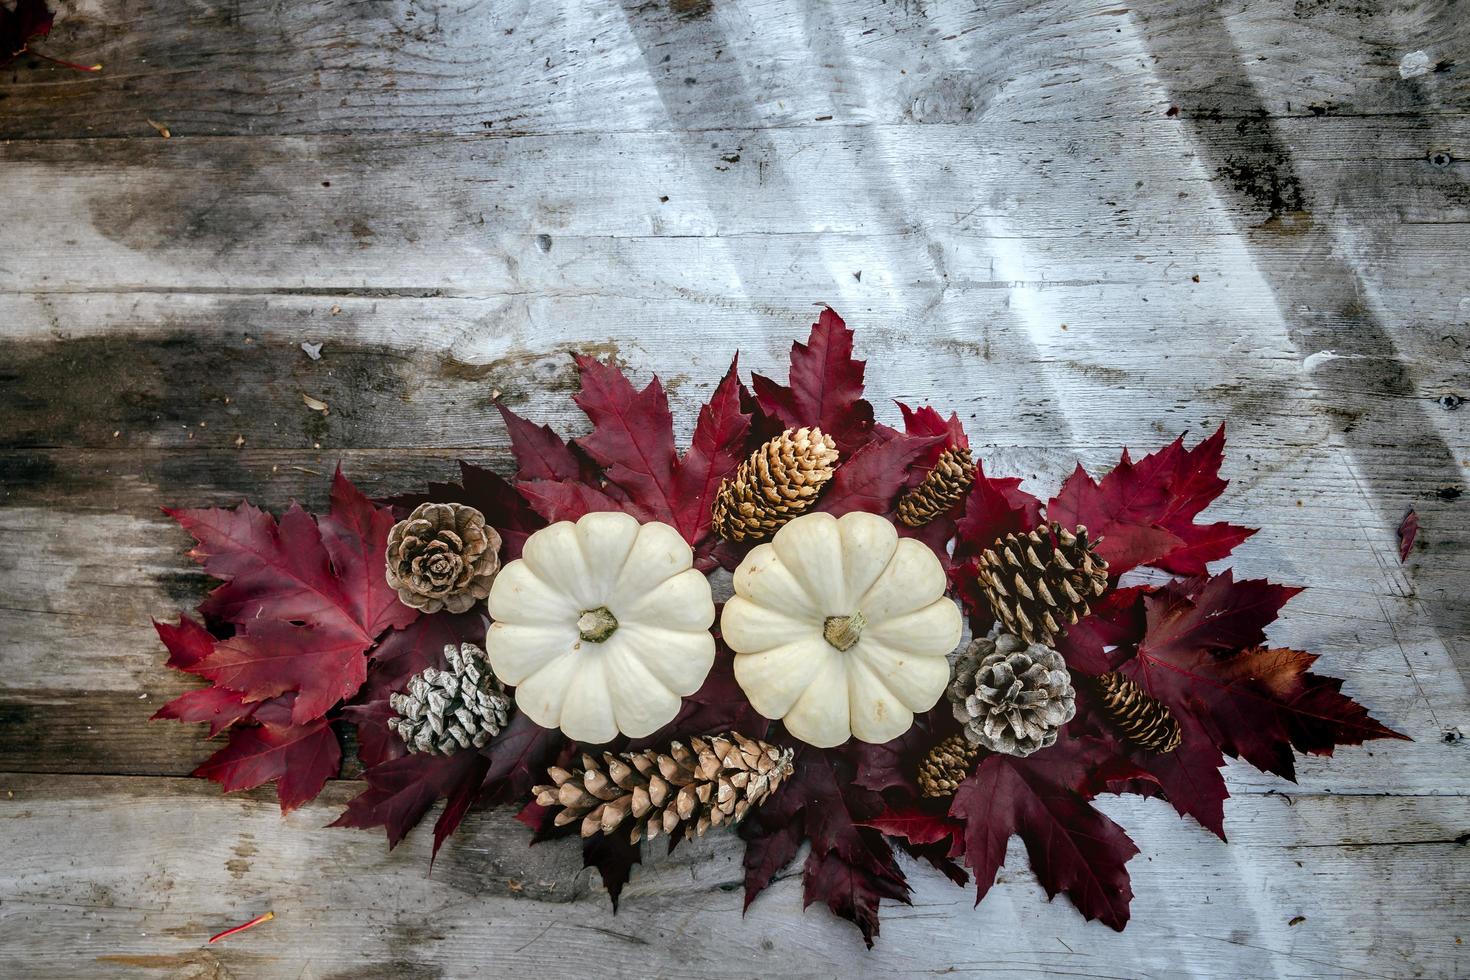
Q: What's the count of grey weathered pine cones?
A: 2